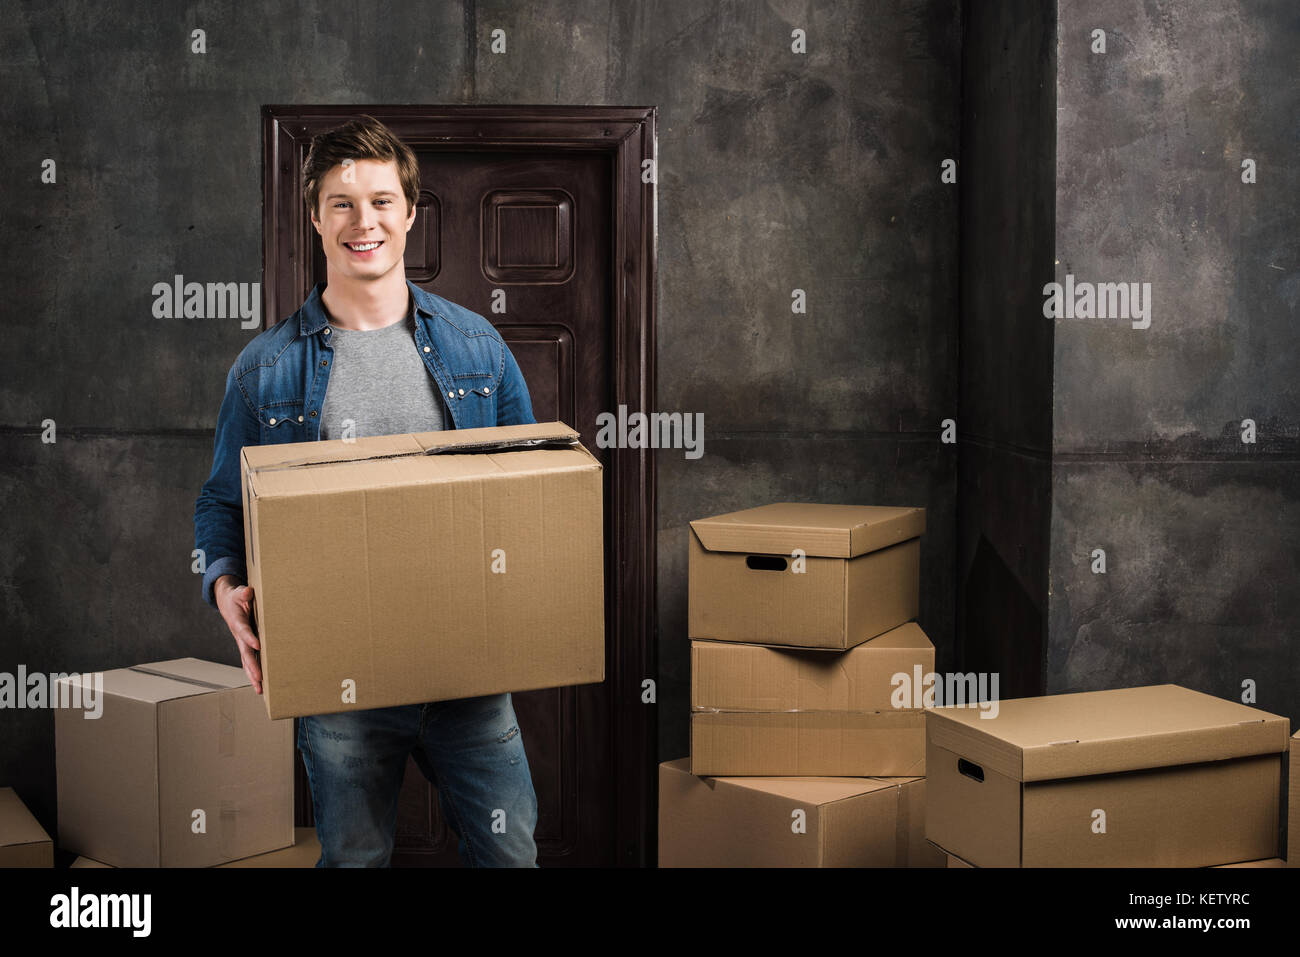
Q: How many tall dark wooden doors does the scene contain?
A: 1